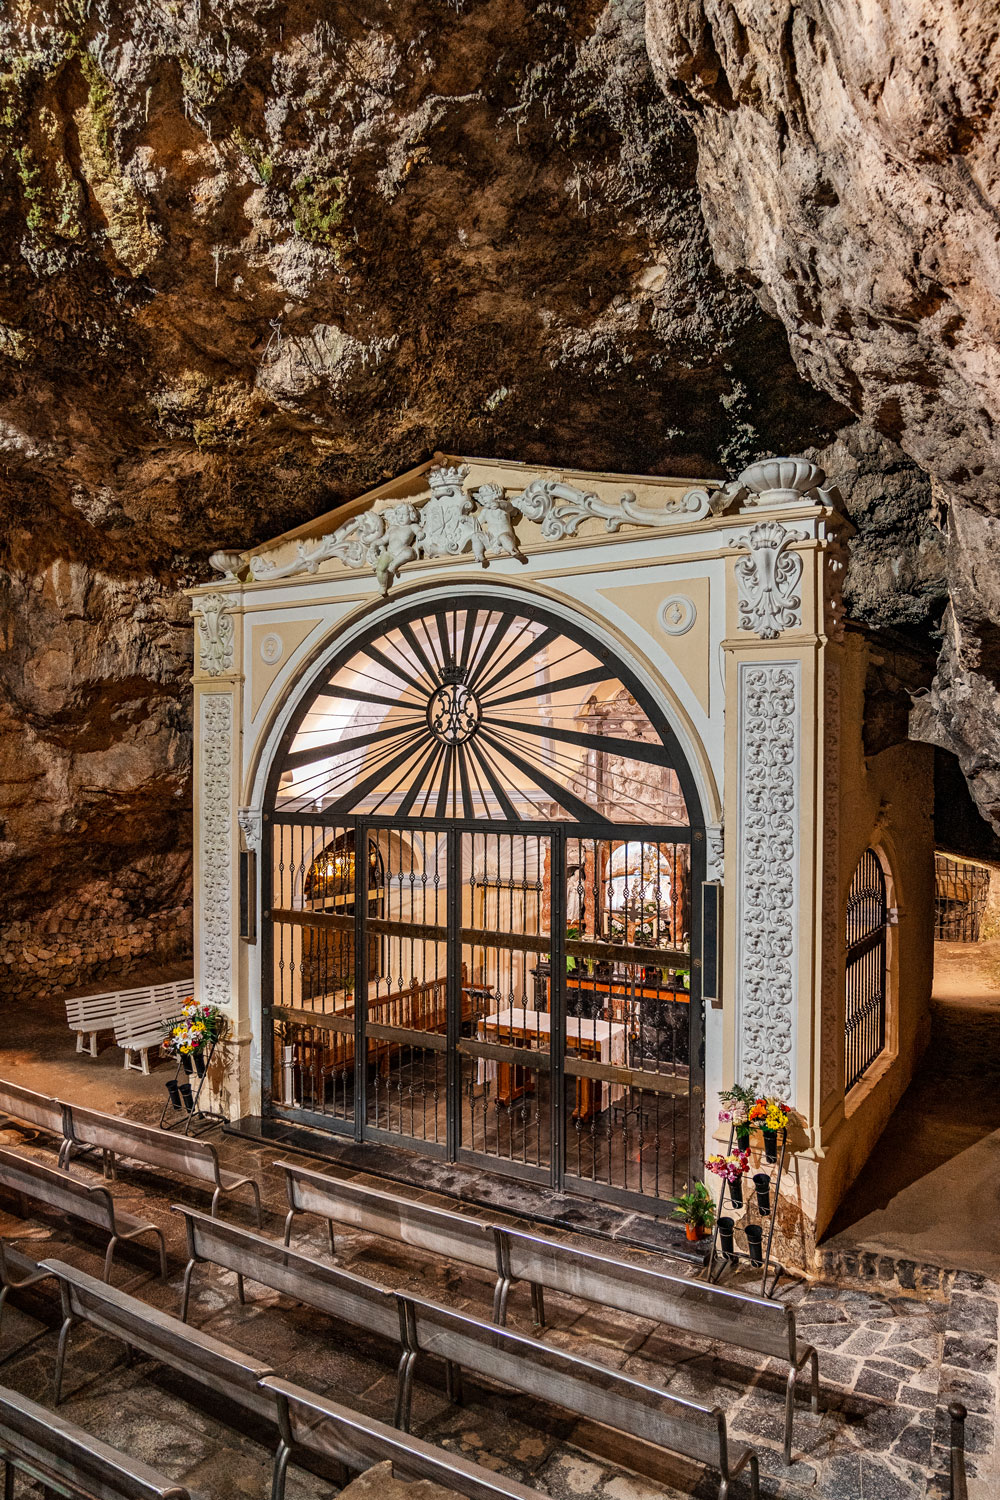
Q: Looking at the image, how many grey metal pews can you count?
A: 11